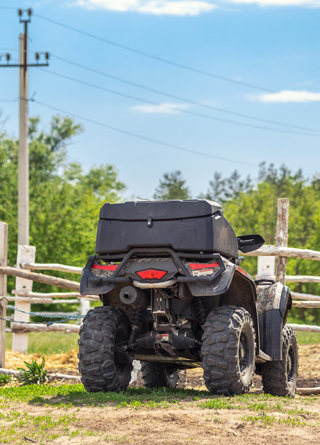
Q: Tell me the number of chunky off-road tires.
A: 4